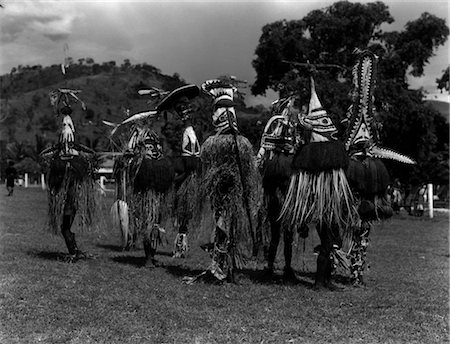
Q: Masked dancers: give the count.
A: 7